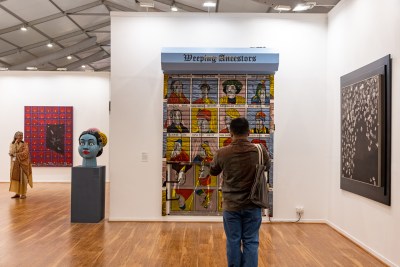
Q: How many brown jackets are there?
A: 1